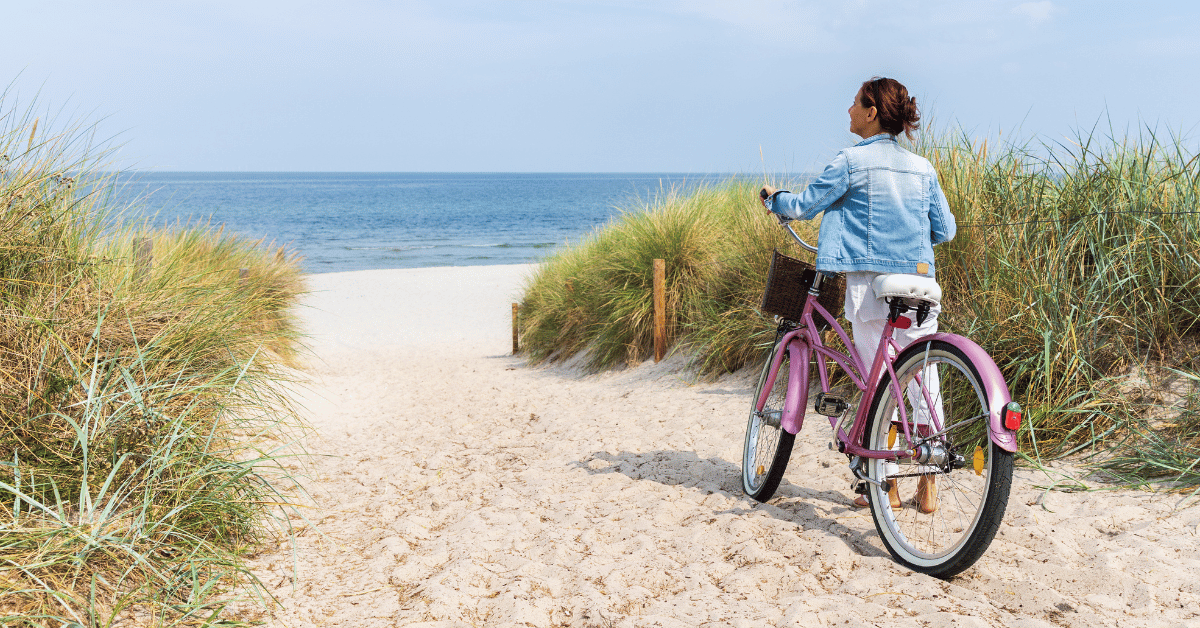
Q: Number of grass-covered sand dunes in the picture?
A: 2